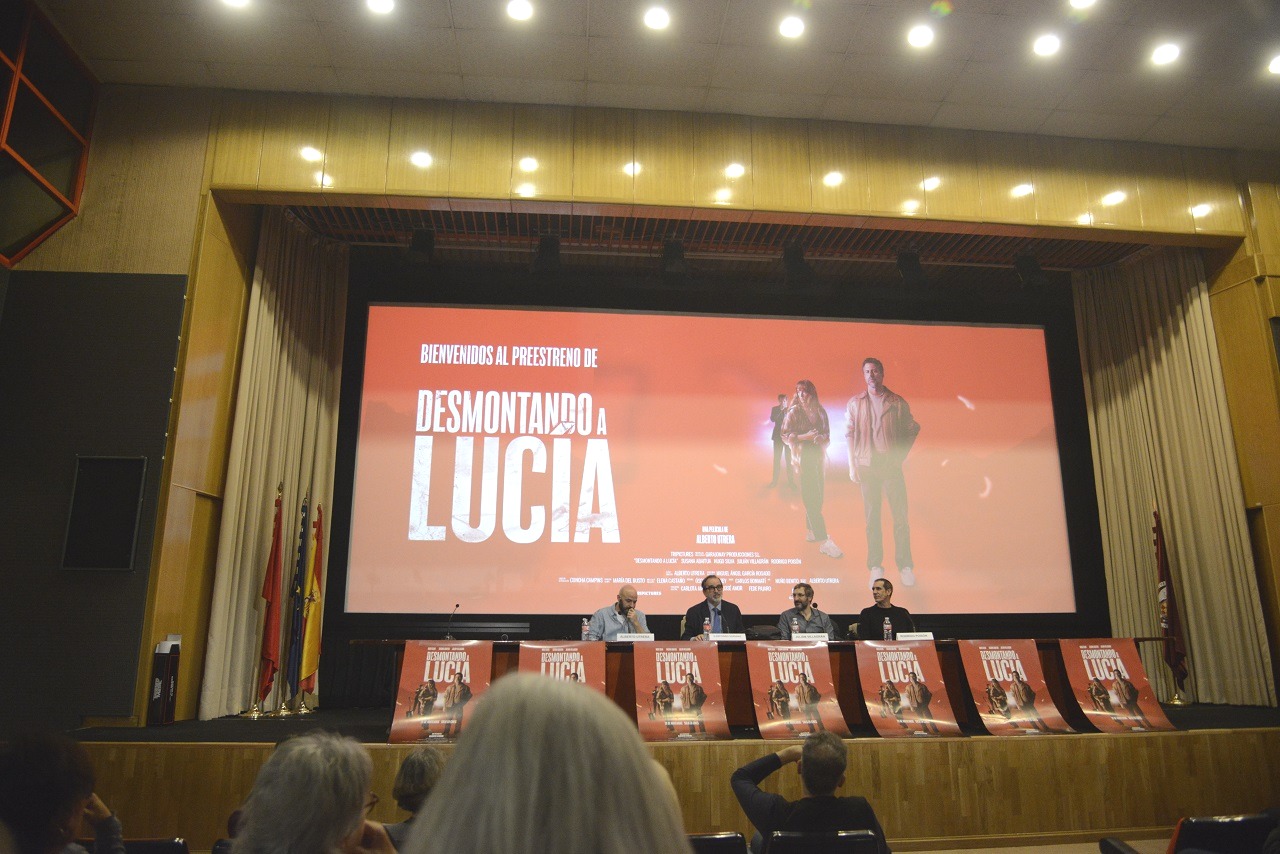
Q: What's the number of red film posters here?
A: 7